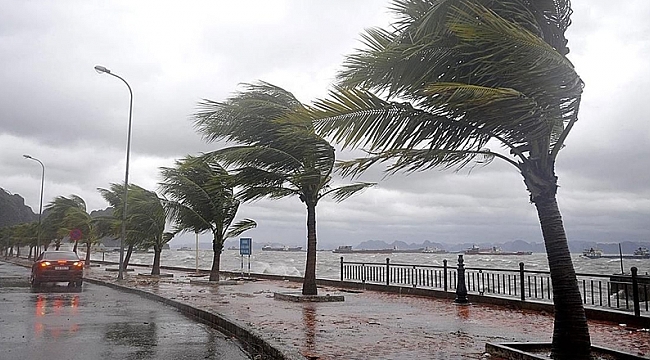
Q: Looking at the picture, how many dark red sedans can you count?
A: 1